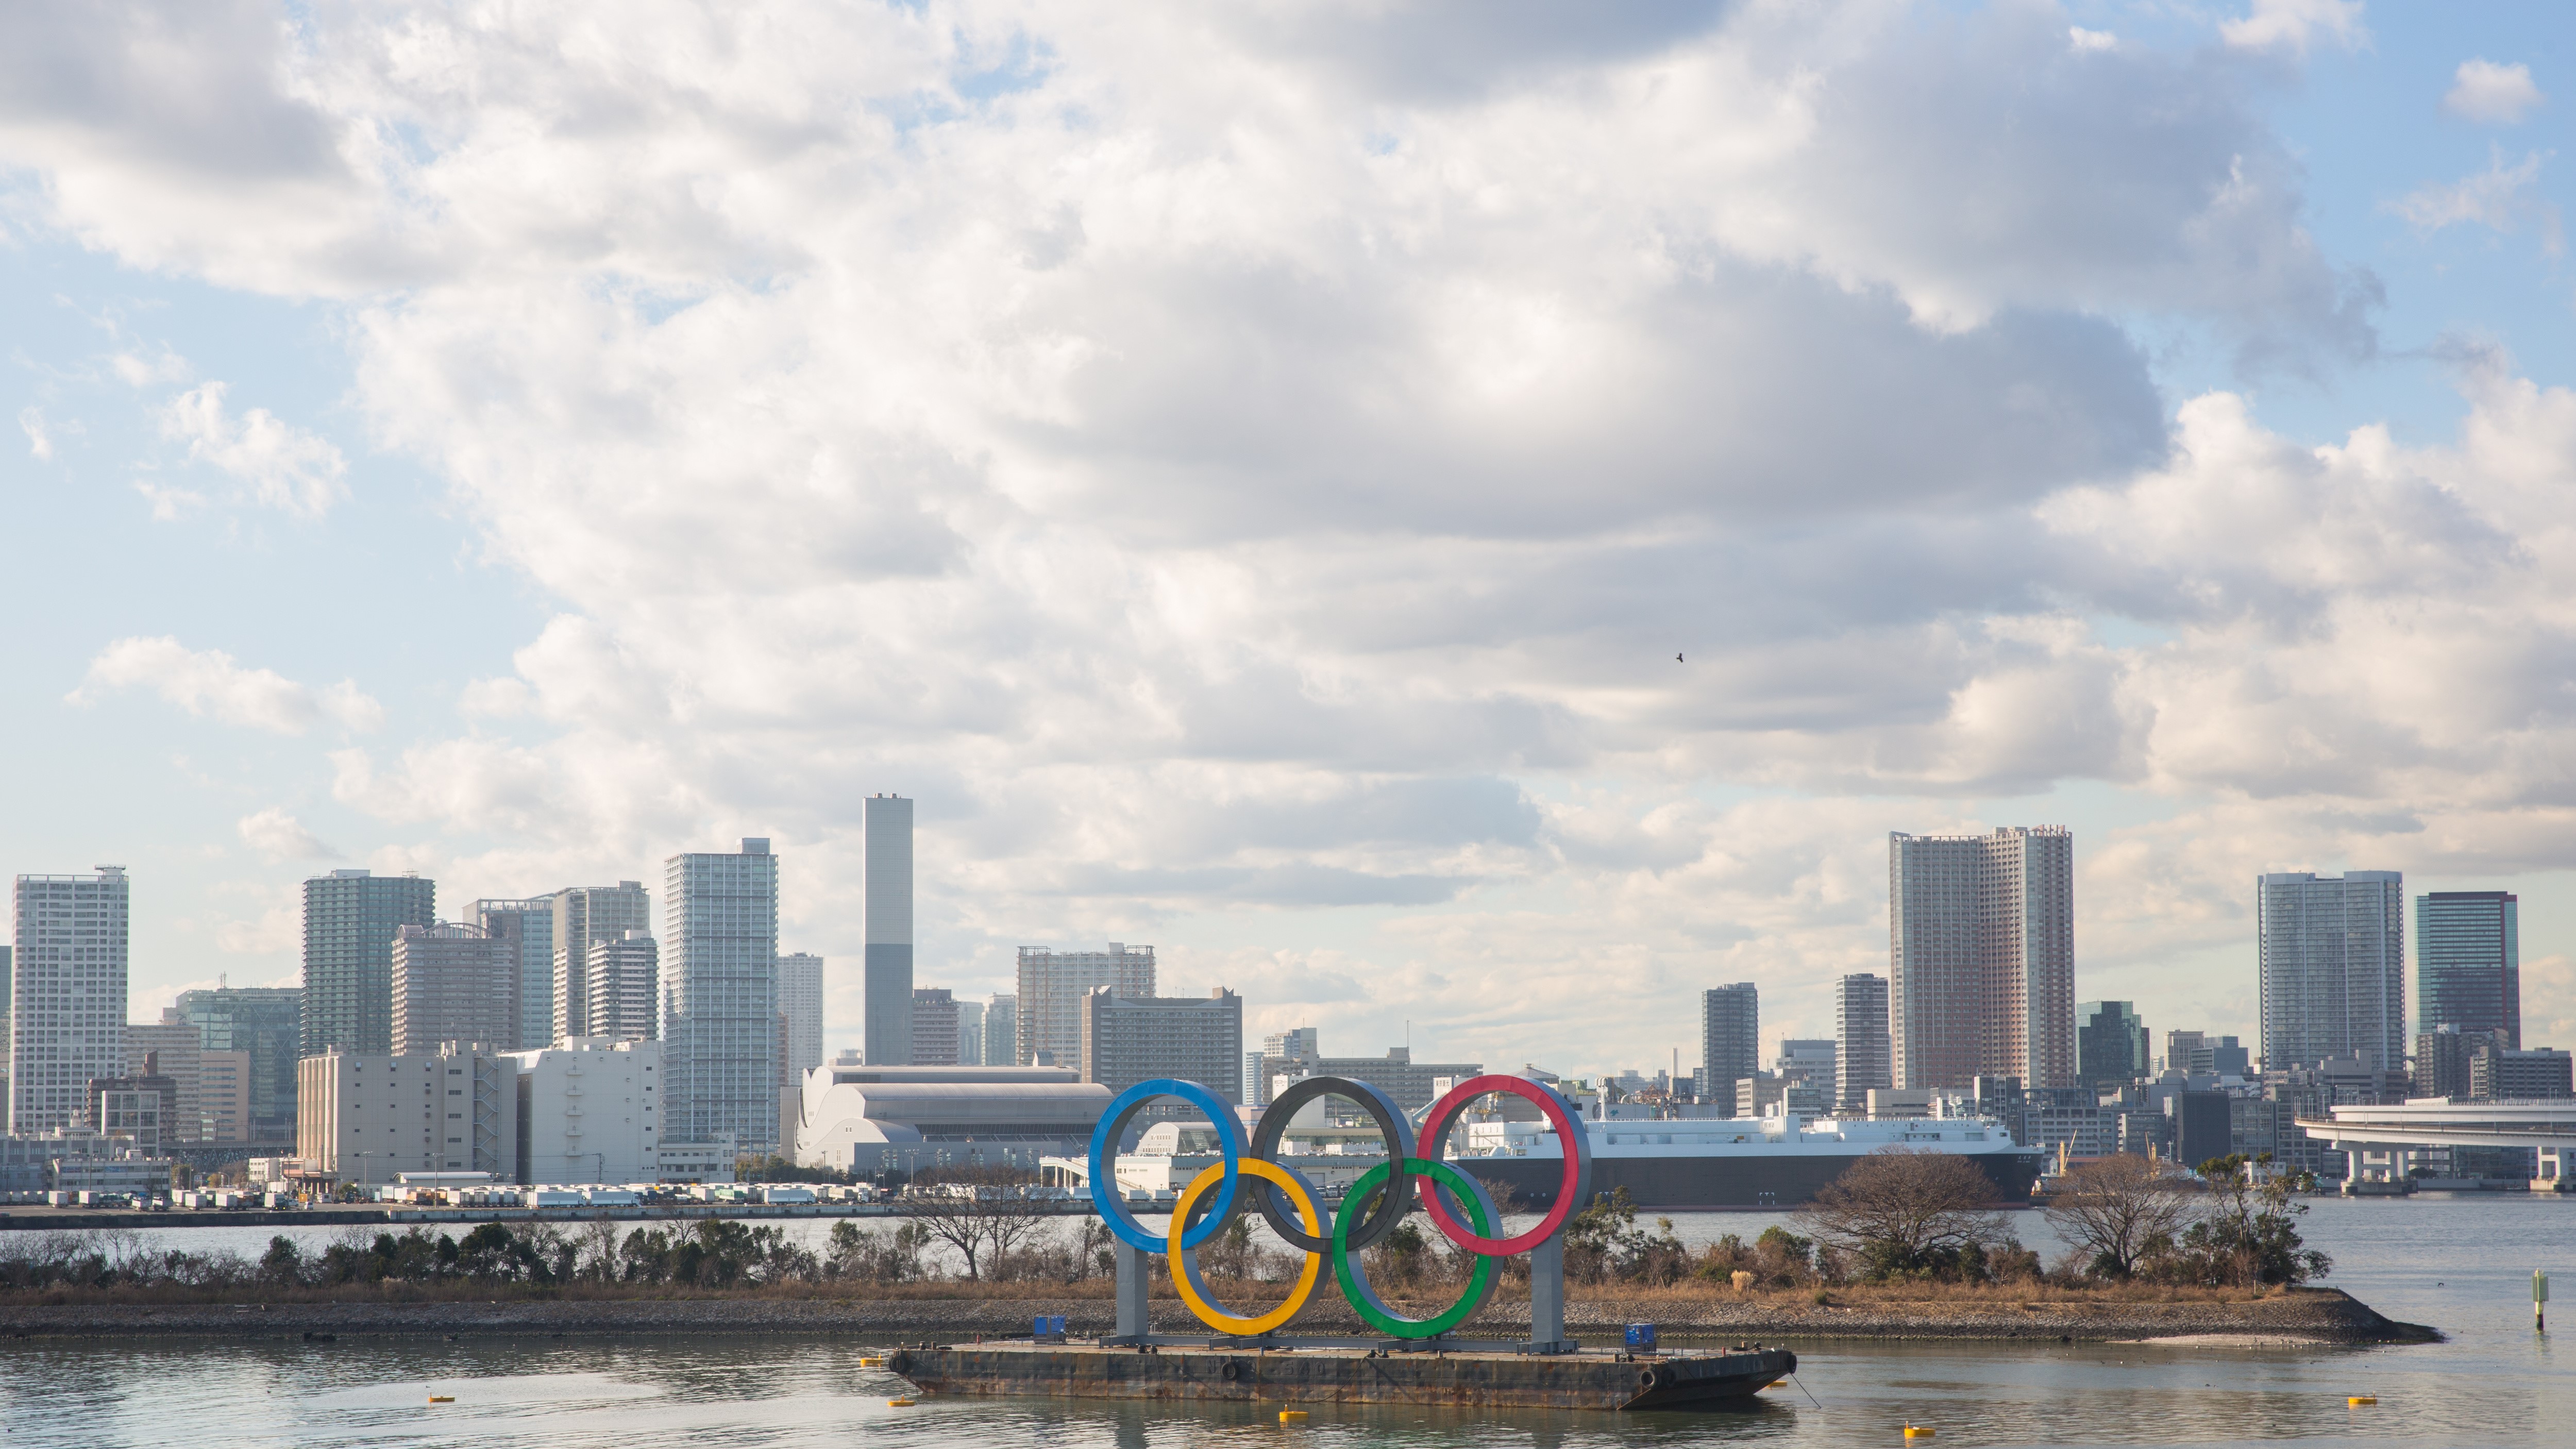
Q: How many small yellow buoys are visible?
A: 7